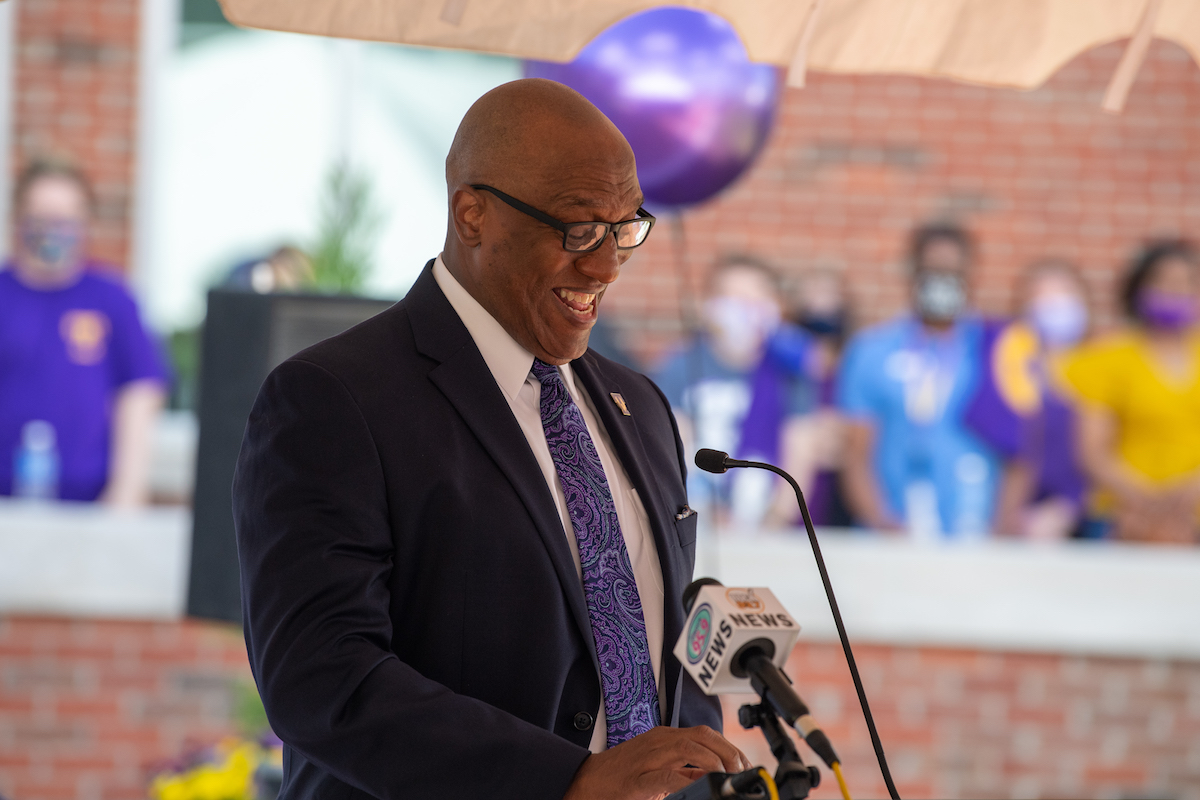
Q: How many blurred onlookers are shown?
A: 6